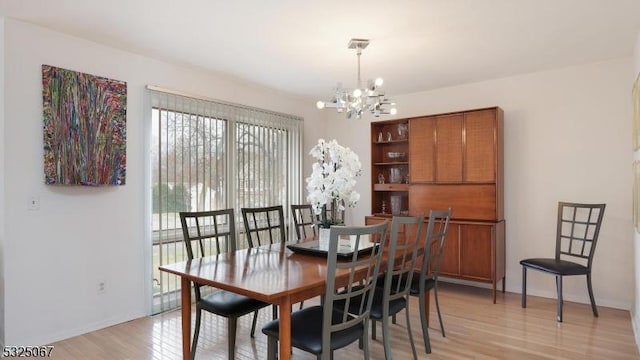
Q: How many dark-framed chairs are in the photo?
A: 7